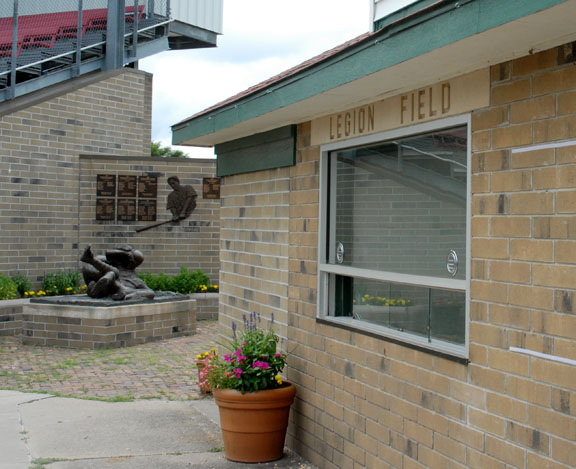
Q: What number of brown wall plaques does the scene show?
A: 7